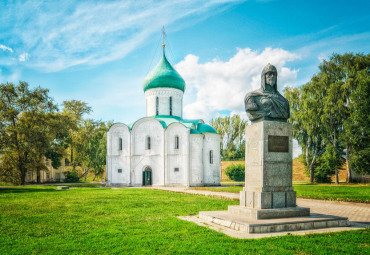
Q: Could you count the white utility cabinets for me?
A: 0